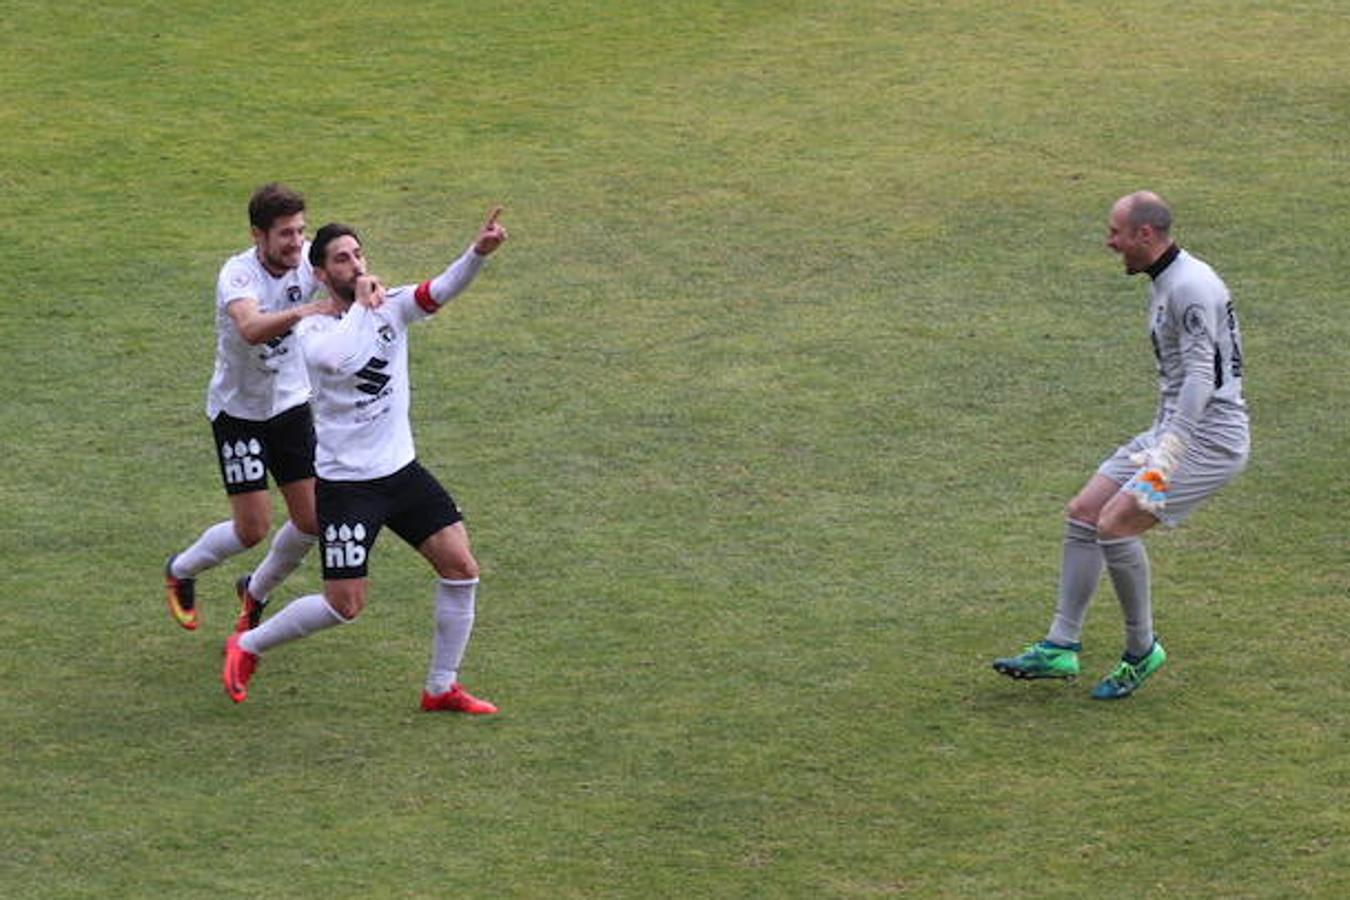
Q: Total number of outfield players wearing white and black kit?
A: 2